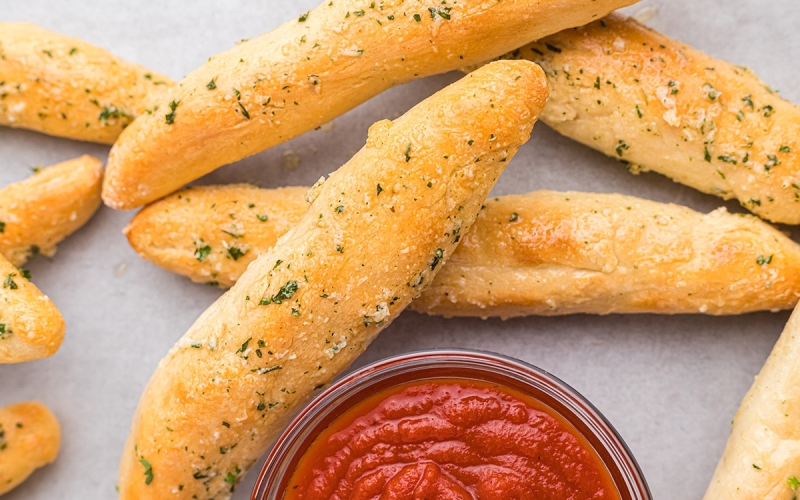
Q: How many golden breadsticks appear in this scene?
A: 9